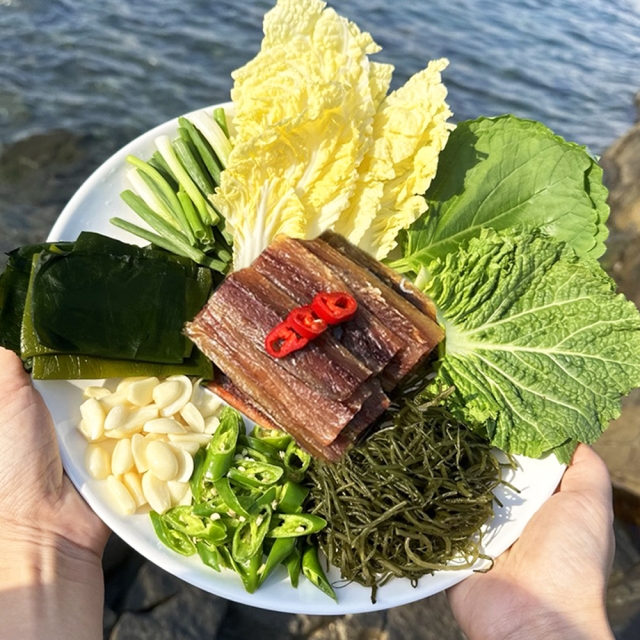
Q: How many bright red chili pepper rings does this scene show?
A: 3